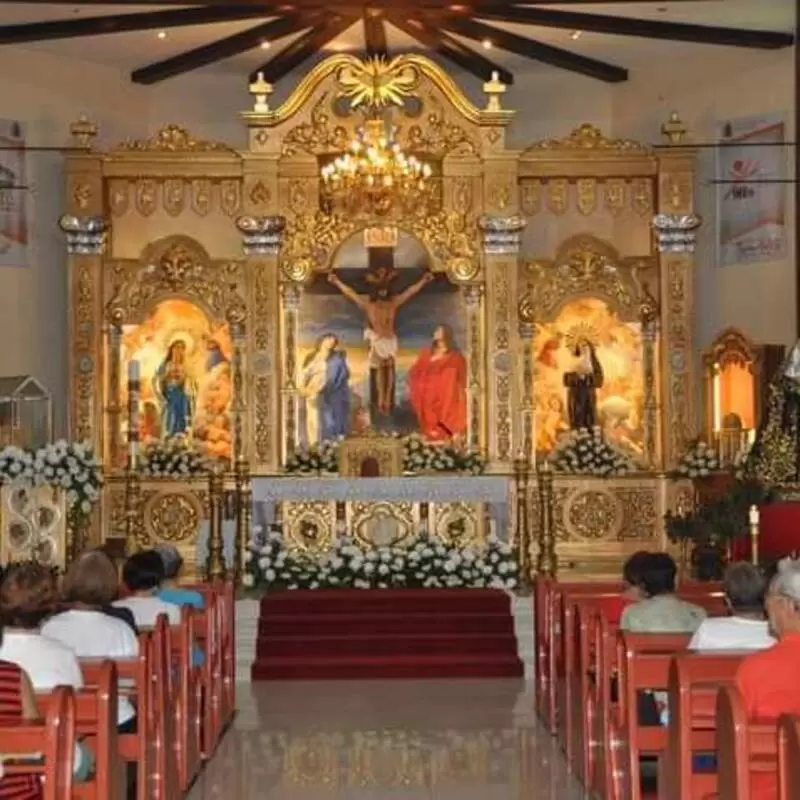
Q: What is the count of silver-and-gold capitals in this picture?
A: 4